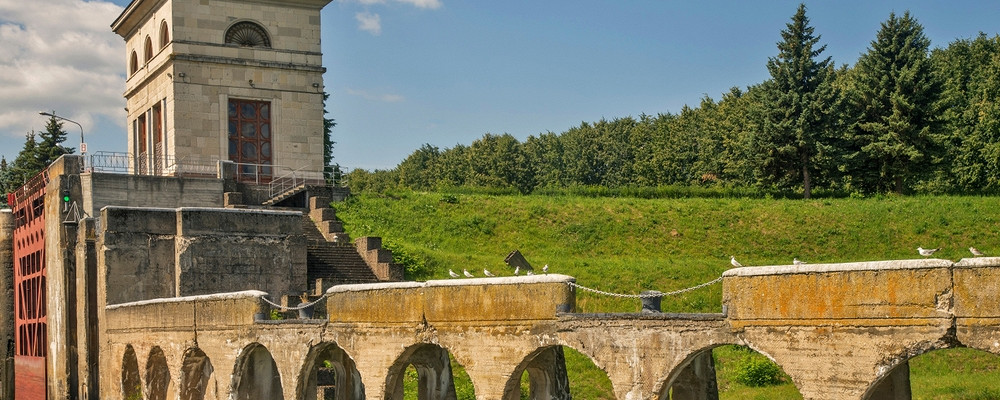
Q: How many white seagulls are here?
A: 10